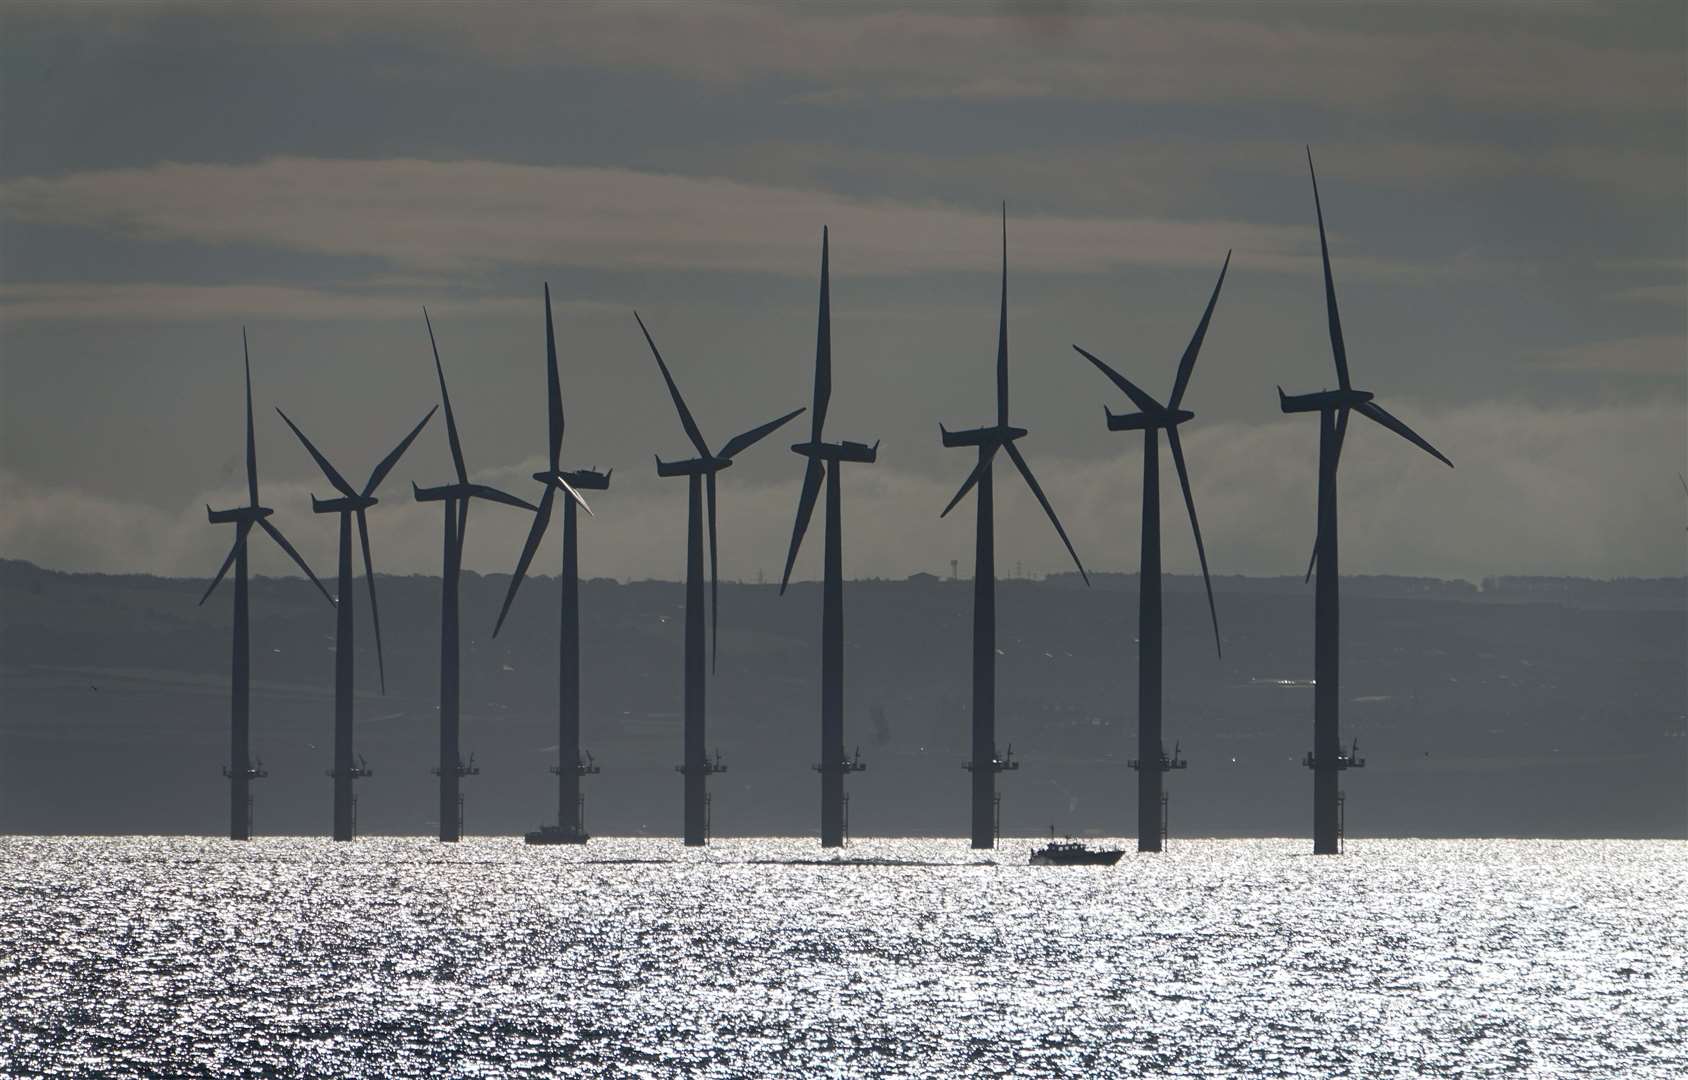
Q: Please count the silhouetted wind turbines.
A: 9